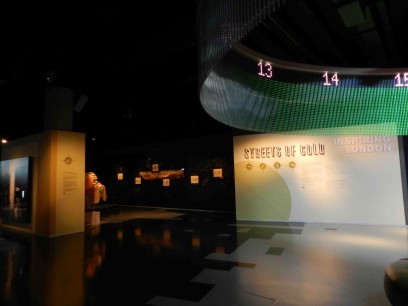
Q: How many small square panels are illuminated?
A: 6